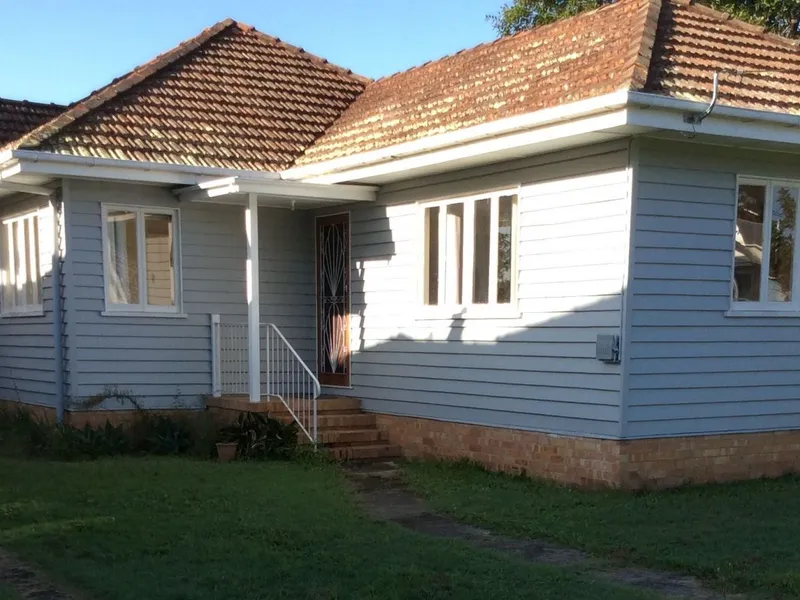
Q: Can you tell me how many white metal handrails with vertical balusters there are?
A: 1